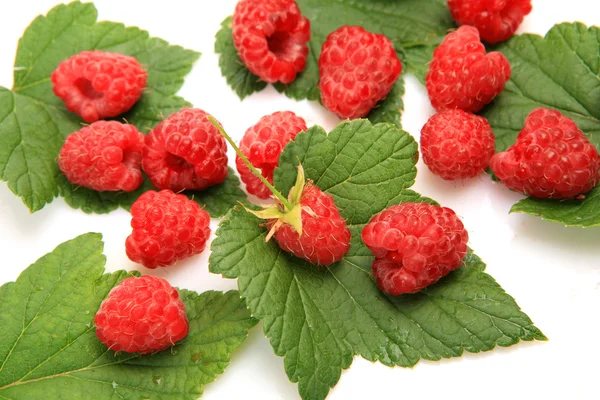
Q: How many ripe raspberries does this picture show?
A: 14